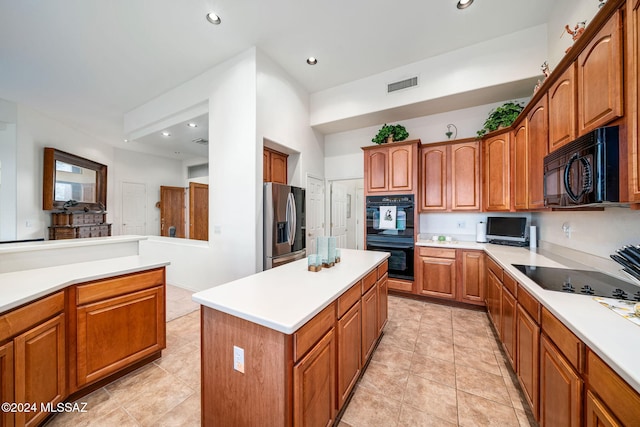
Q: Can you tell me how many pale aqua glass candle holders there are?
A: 3